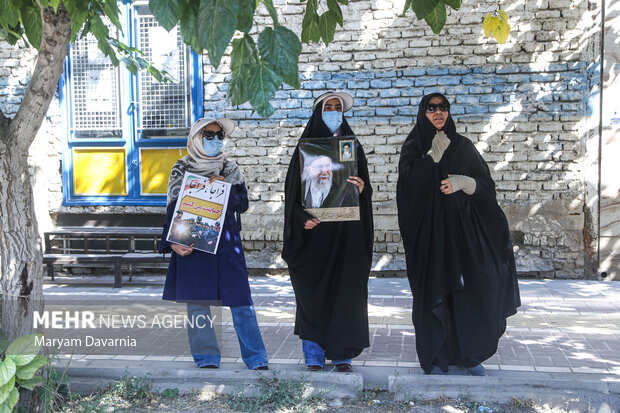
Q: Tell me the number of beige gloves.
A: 2